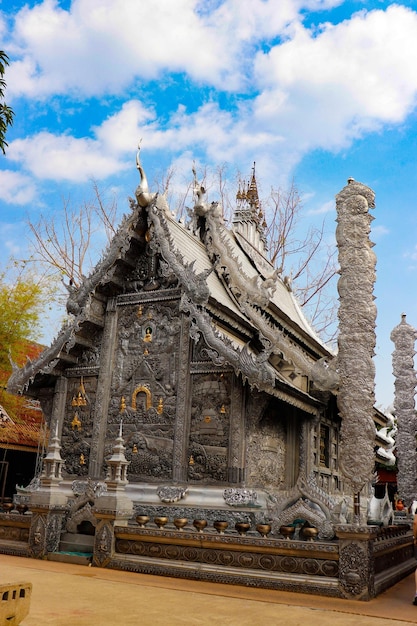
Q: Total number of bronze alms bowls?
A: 11